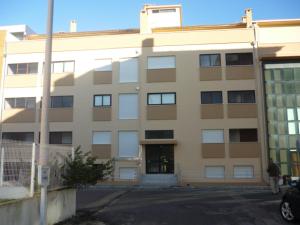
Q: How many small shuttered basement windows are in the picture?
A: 3